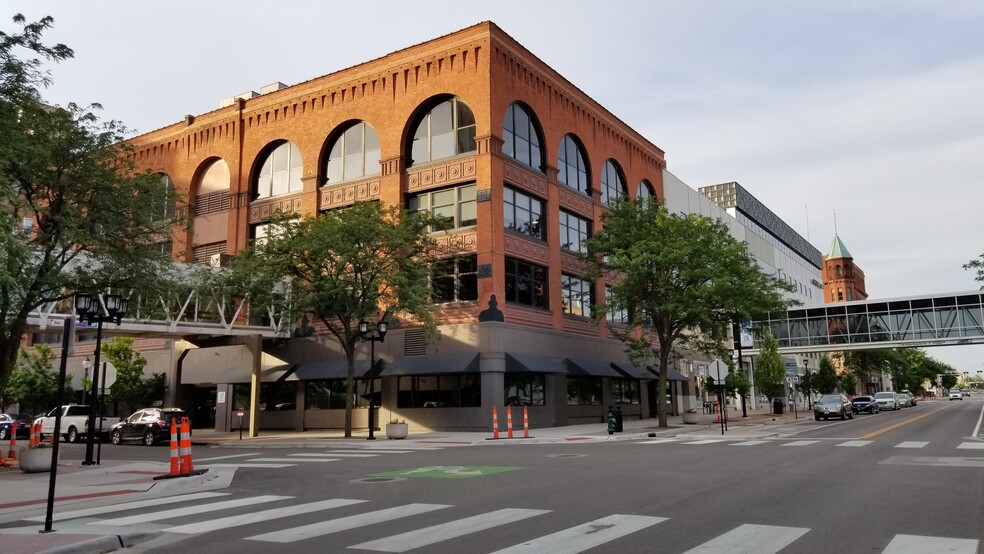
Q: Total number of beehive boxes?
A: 0